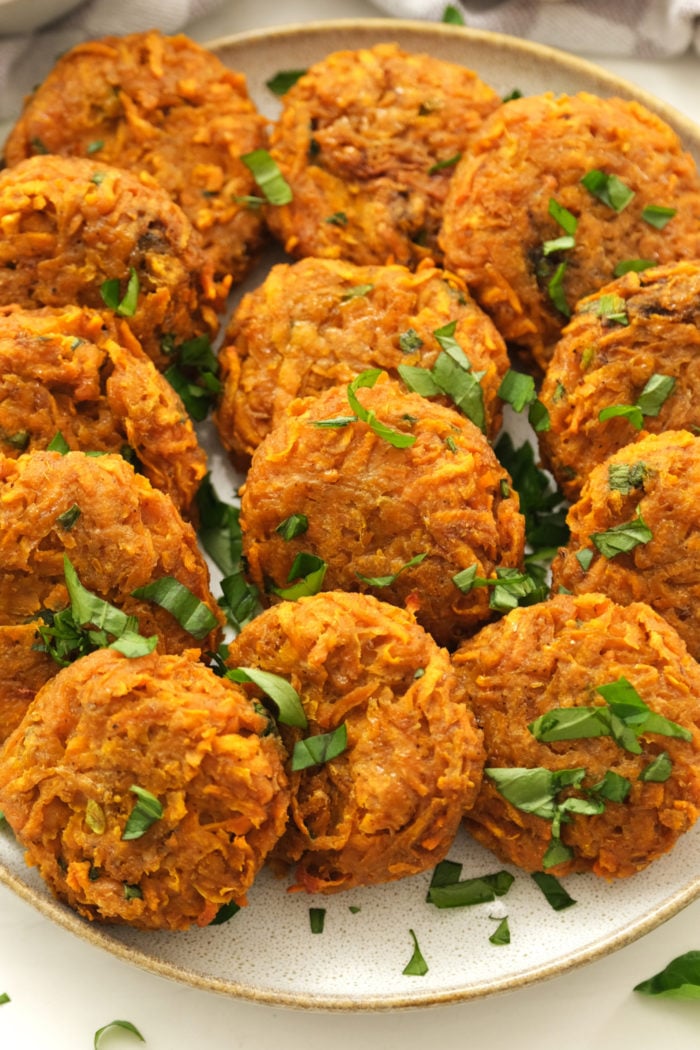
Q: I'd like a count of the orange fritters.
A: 13